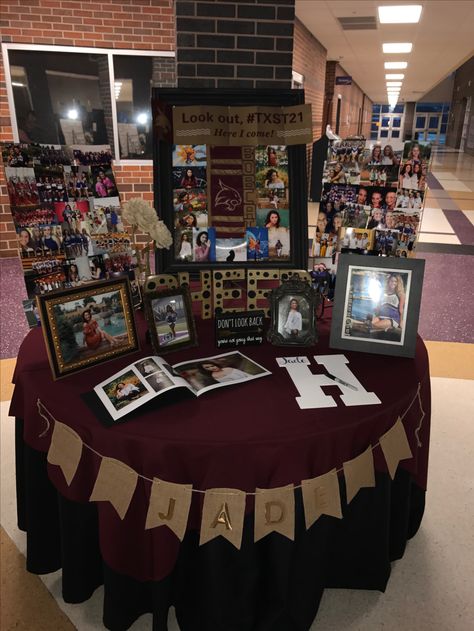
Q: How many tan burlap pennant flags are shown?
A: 8